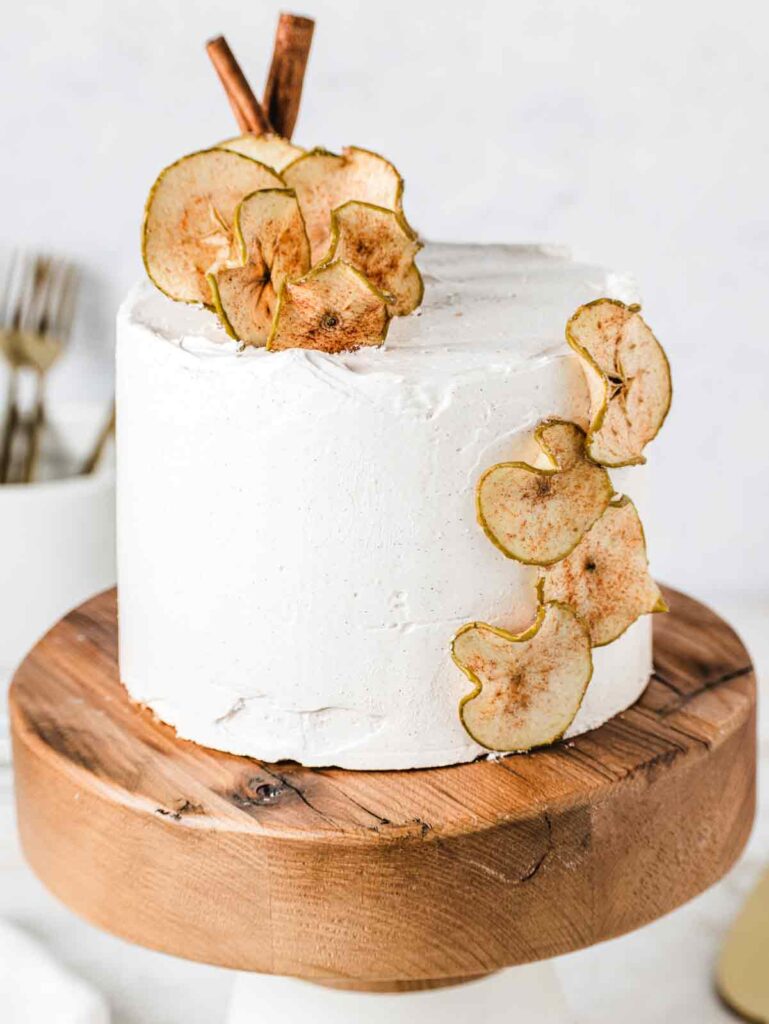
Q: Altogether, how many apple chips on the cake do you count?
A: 10